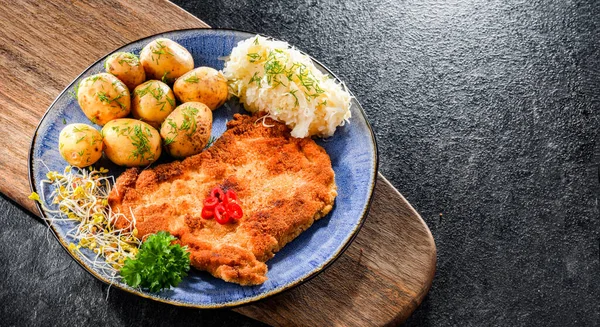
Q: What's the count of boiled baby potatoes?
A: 8